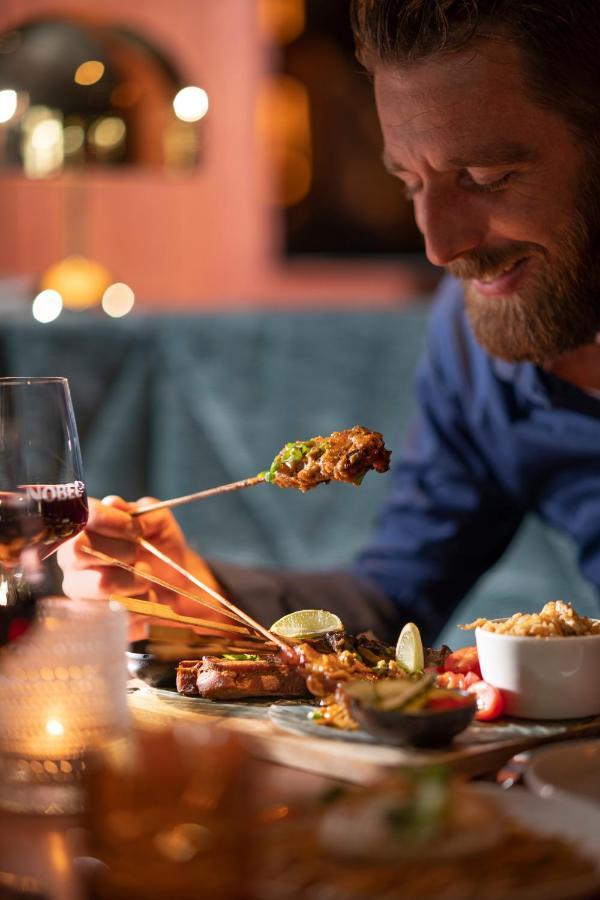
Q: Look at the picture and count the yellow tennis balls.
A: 0